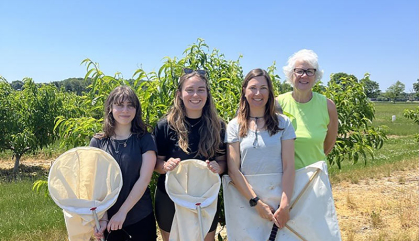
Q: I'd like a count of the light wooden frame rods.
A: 2